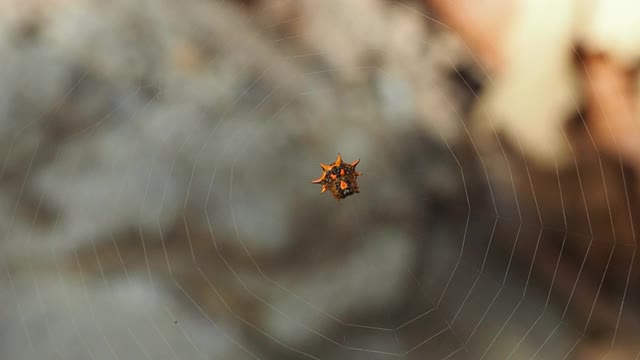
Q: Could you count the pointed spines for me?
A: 6